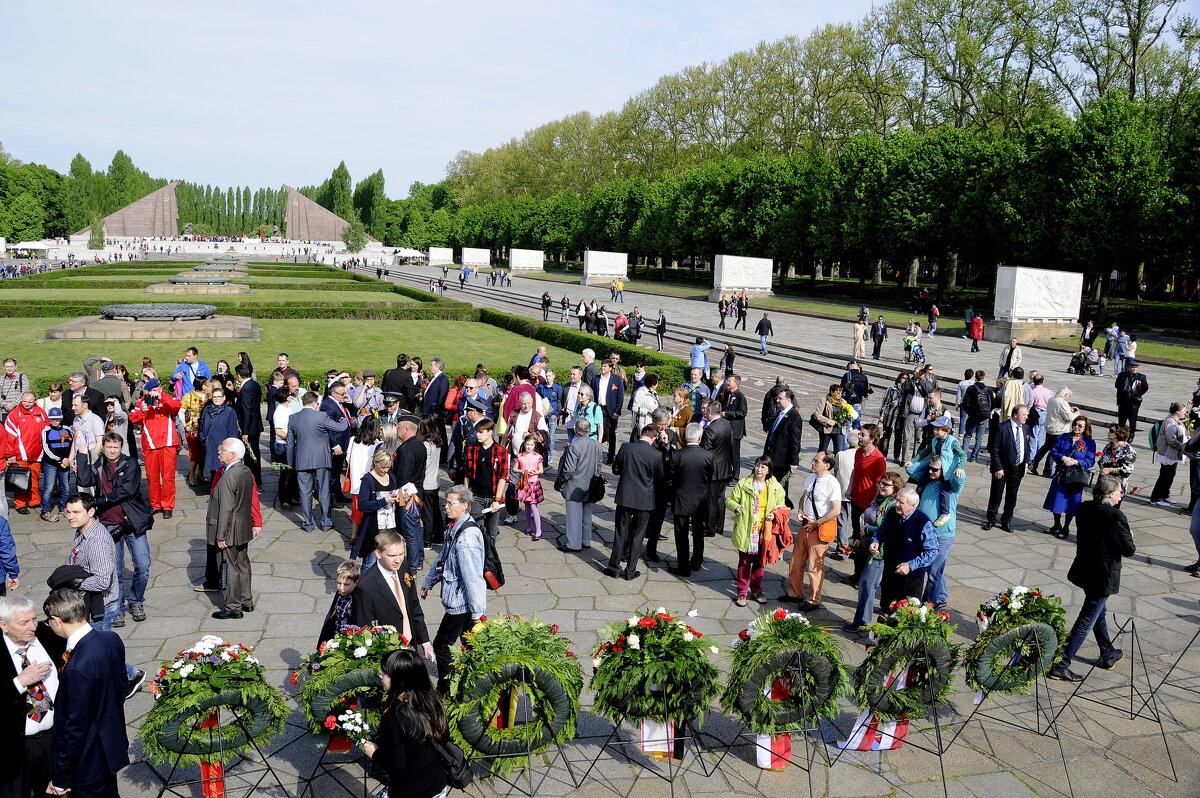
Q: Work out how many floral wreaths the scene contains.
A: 7